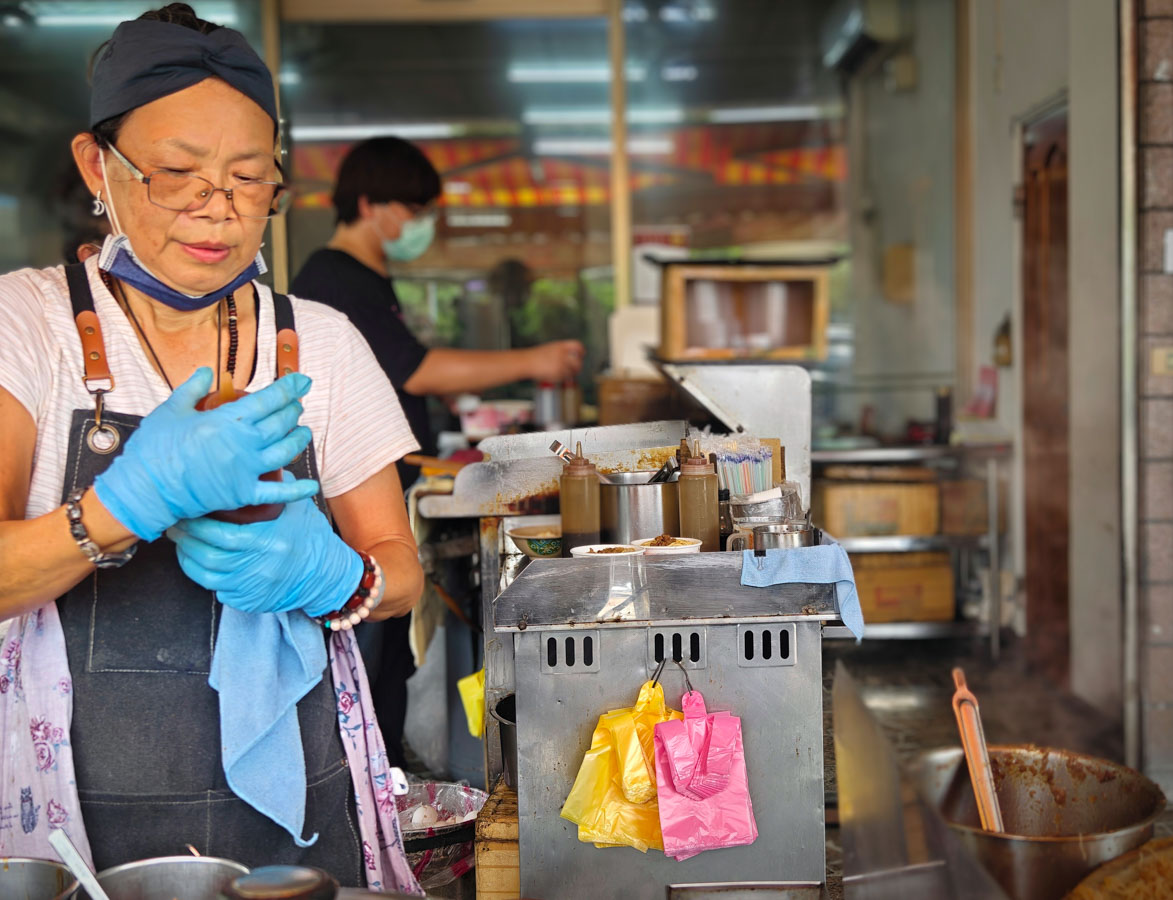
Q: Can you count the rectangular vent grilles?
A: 3